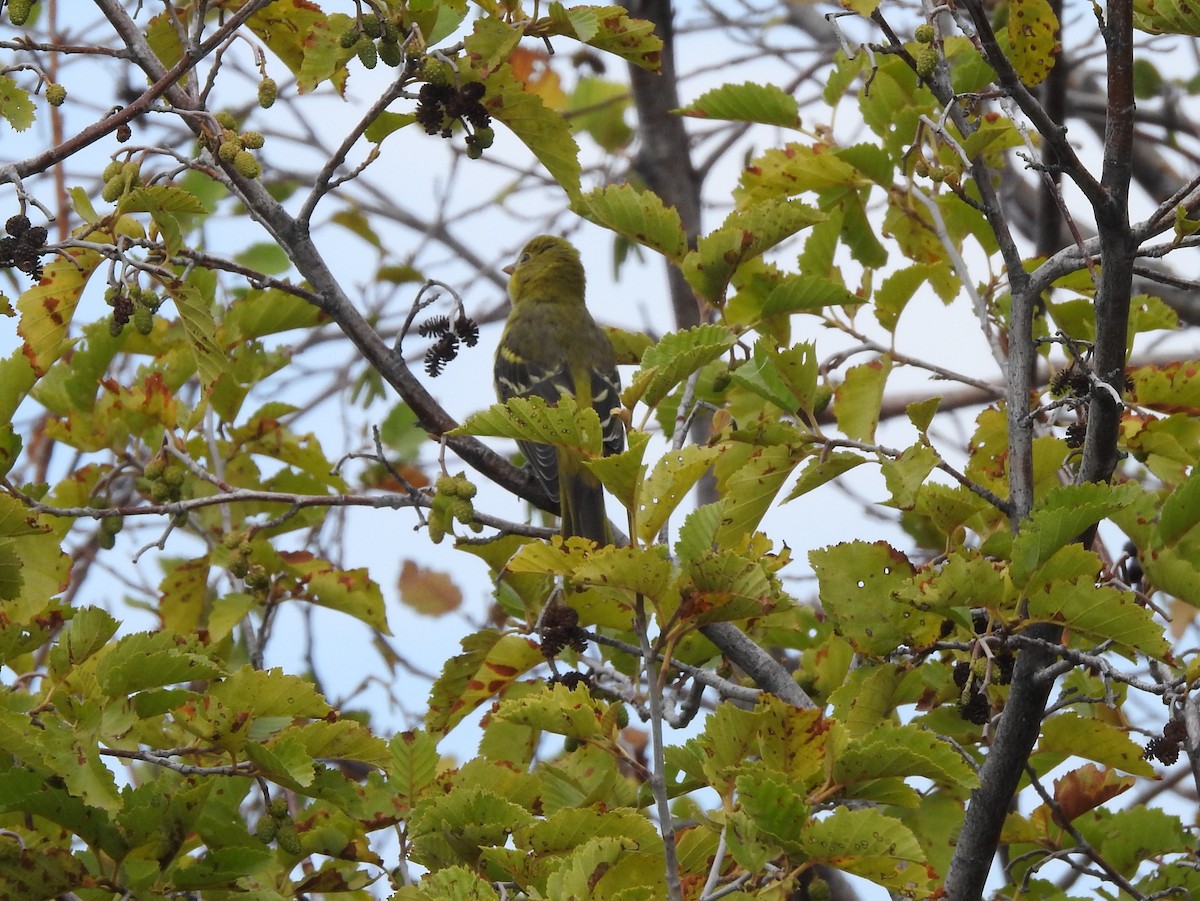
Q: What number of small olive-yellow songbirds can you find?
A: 1